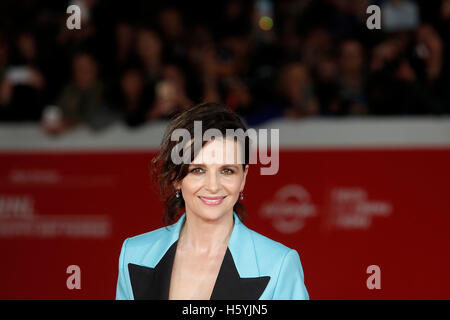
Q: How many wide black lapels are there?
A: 2